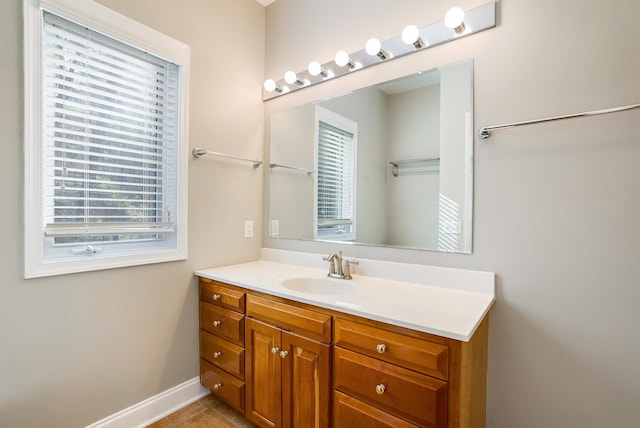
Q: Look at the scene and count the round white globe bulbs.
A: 7